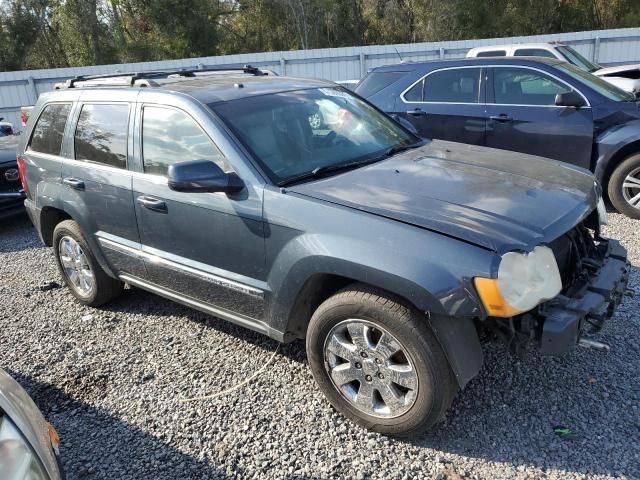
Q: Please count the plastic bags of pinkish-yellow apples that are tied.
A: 0